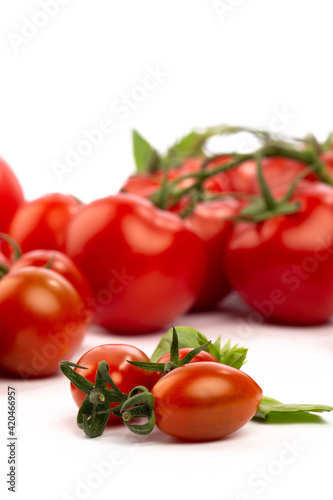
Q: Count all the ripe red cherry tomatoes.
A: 3